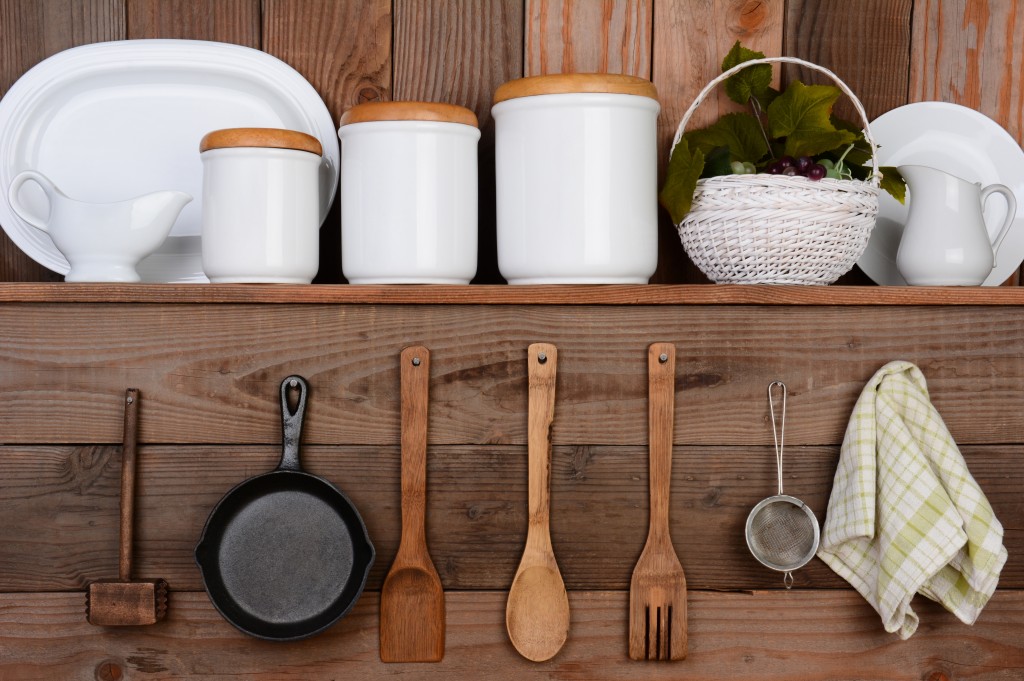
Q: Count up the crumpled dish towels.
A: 1